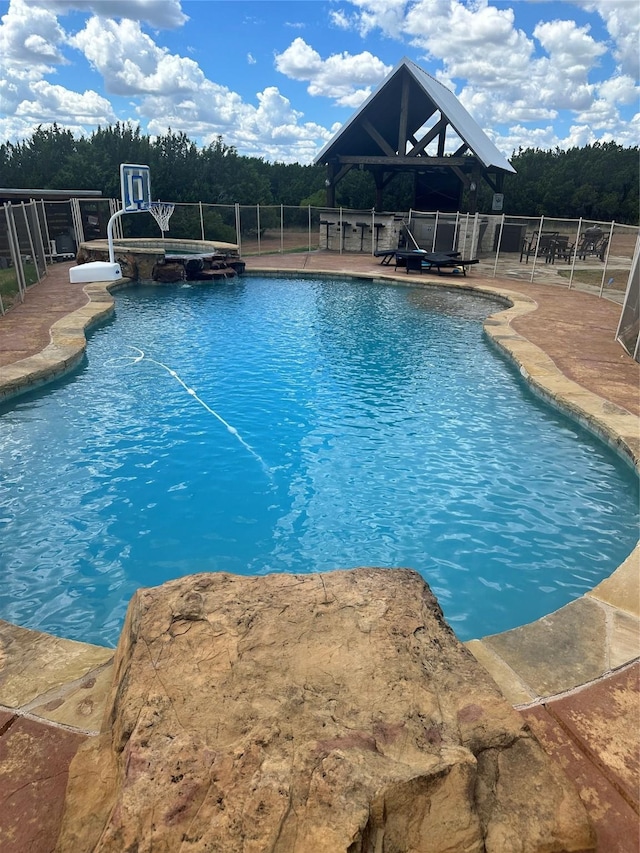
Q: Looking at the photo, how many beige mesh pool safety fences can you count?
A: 1